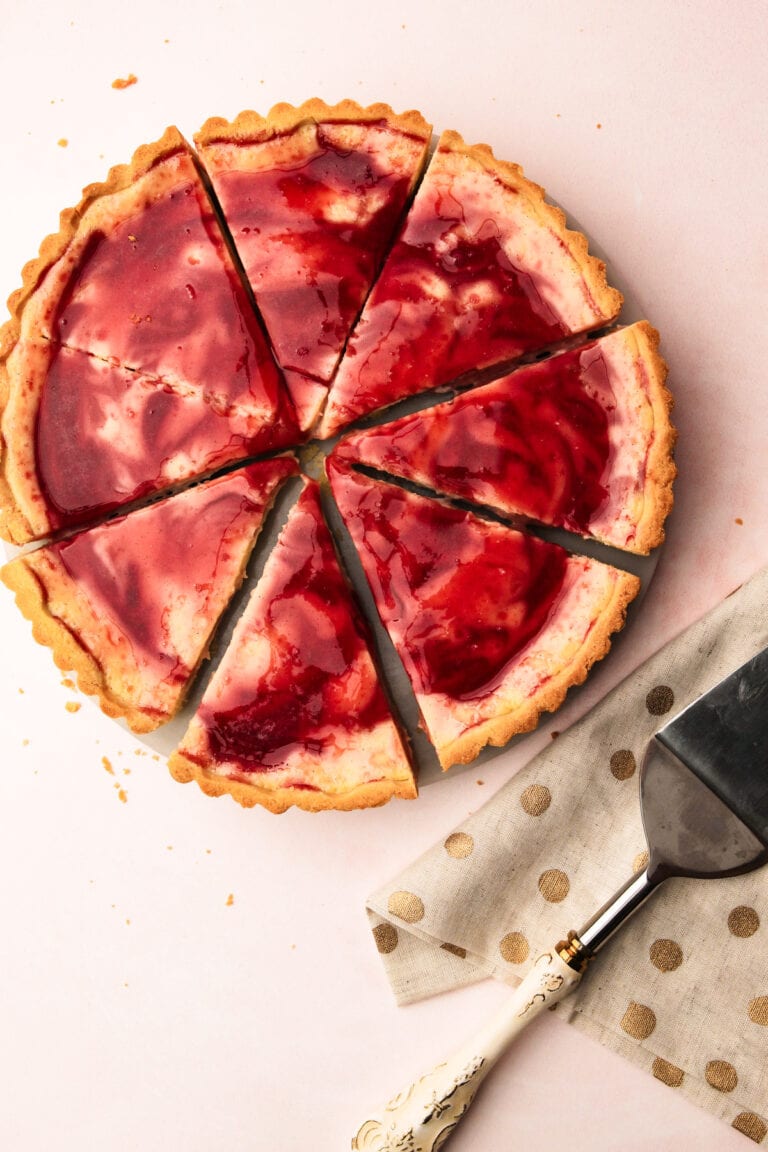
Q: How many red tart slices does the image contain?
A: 8